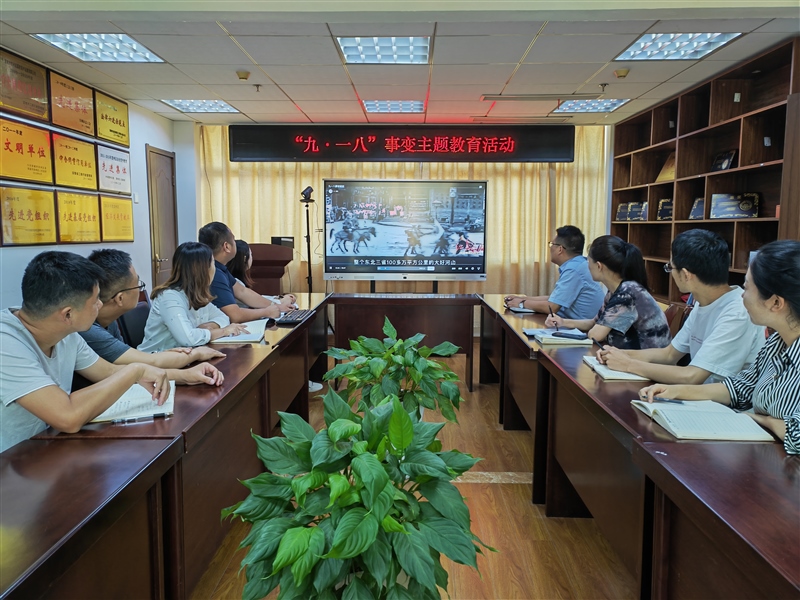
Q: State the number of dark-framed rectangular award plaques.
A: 9